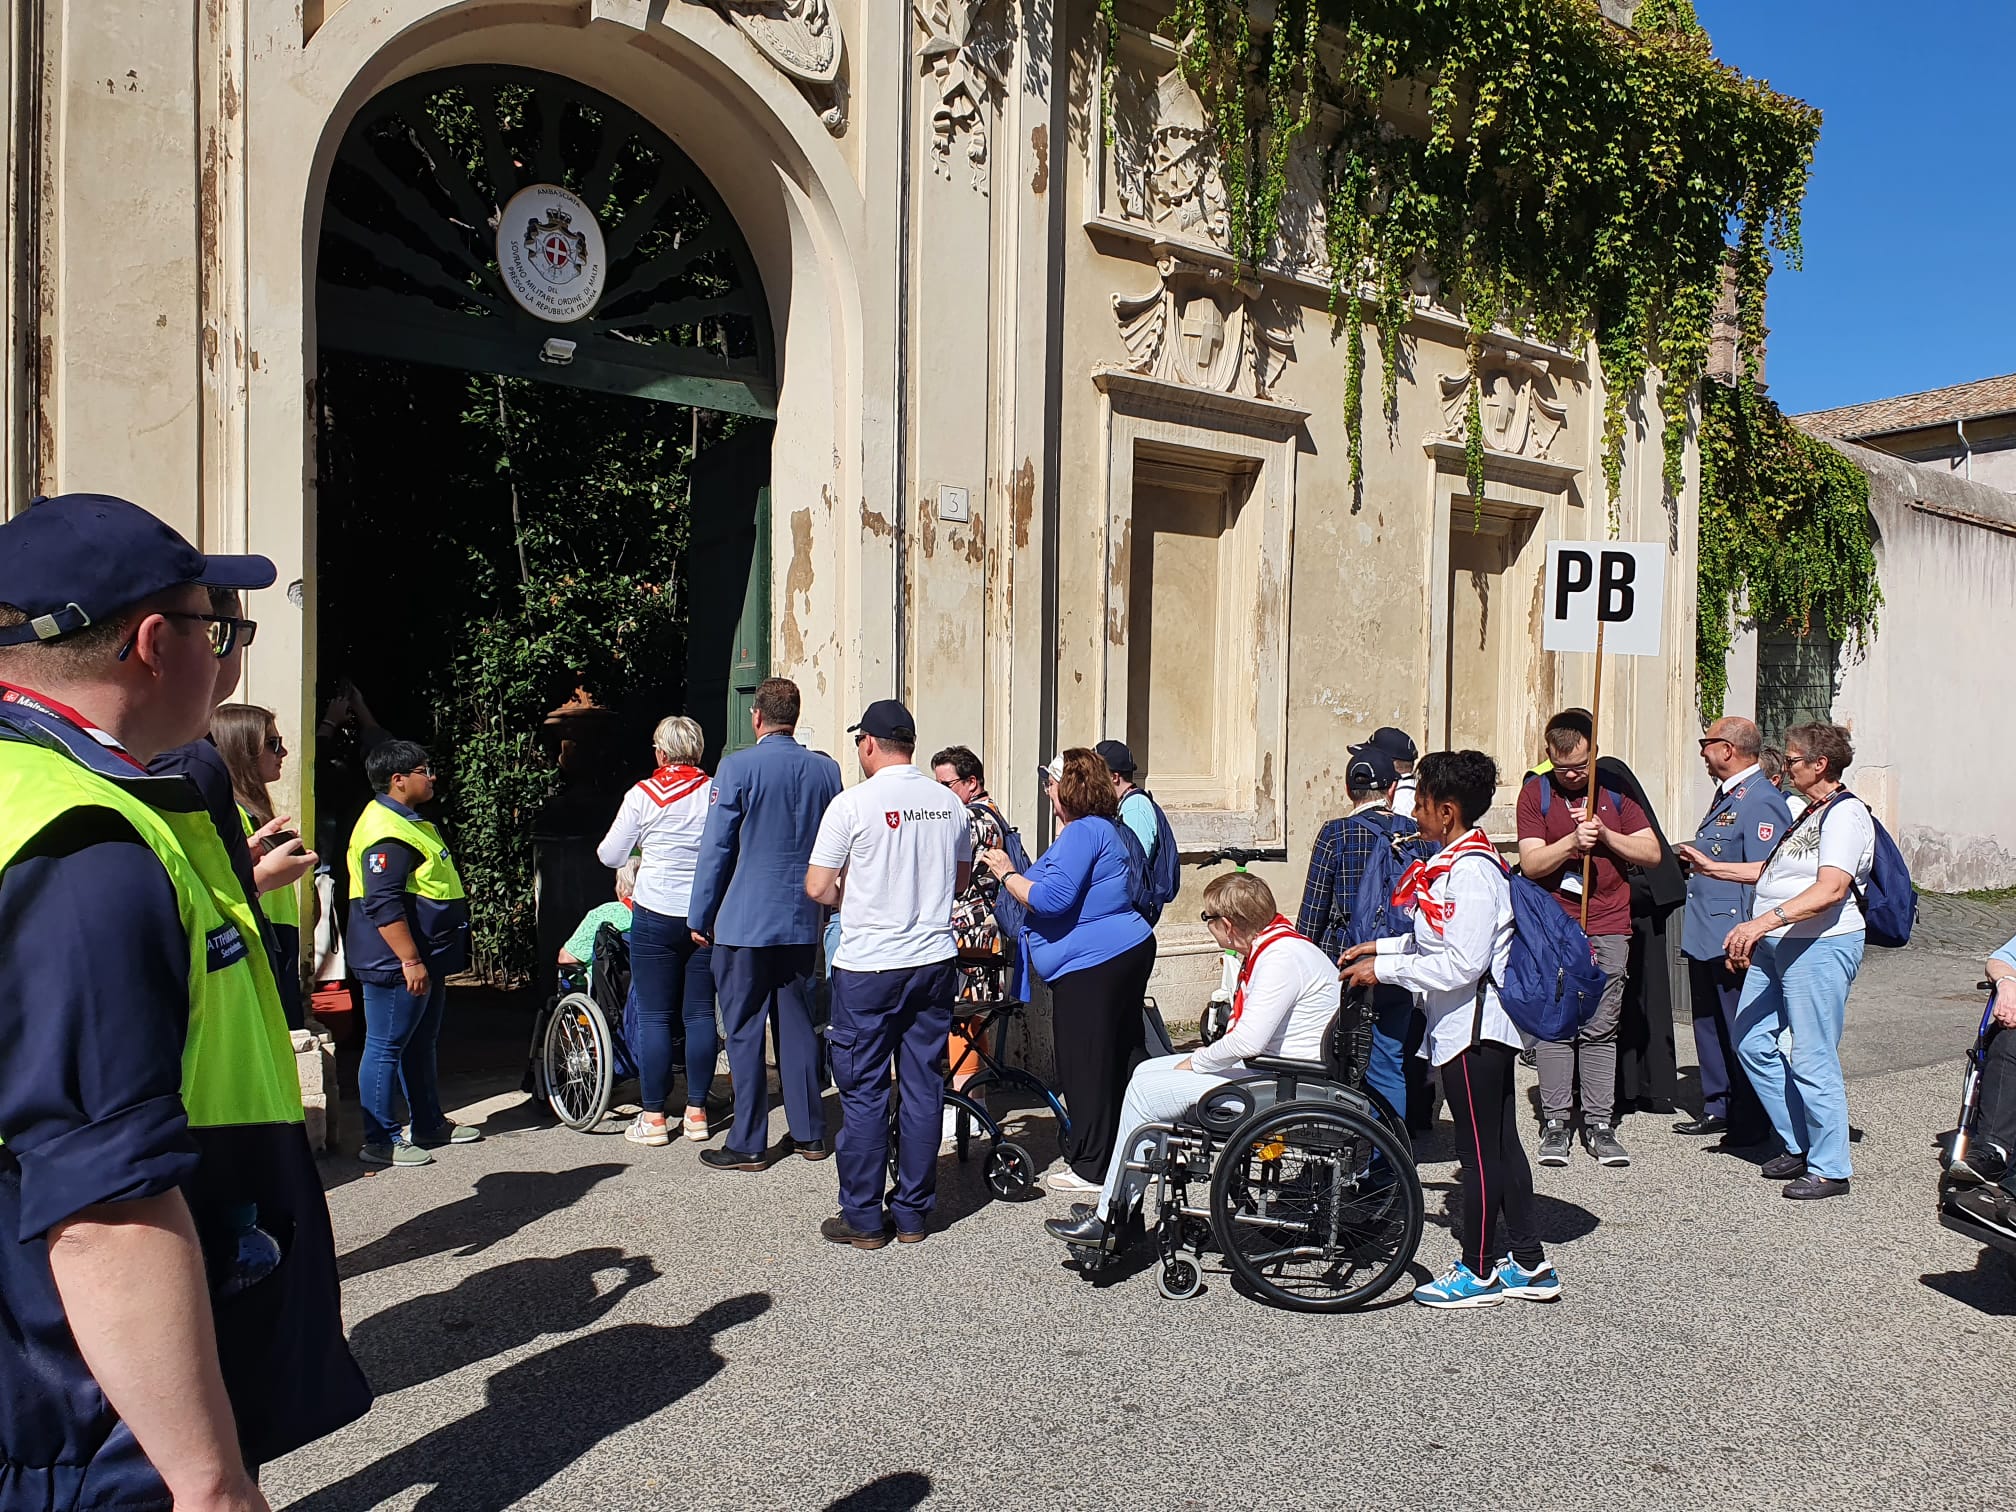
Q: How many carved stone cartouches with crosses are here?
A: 2